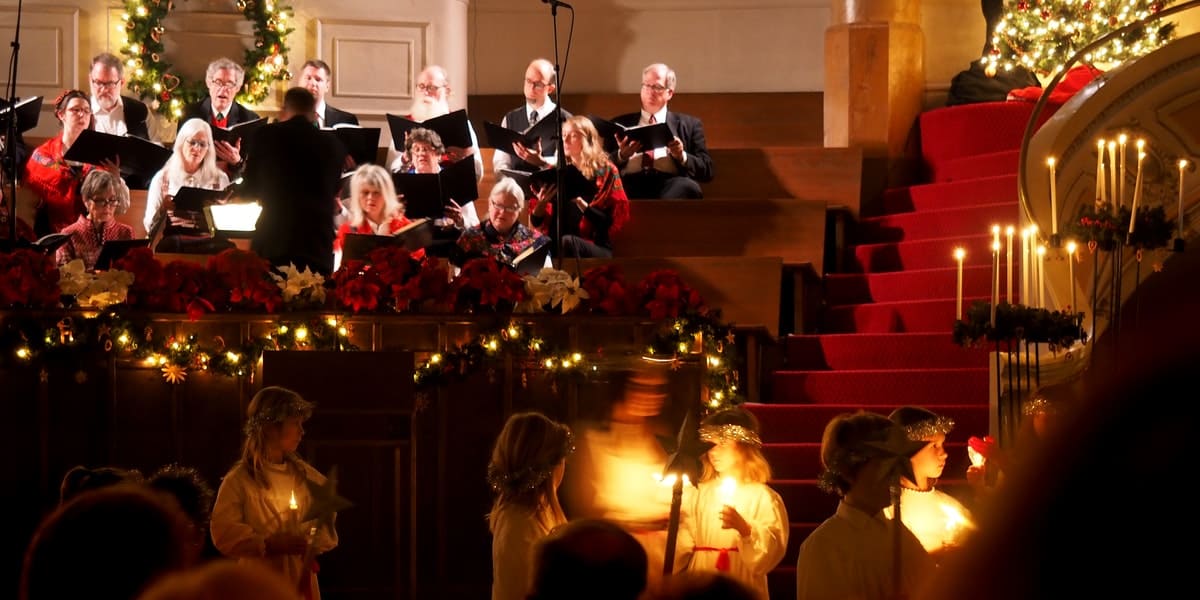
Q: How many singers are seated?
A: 13